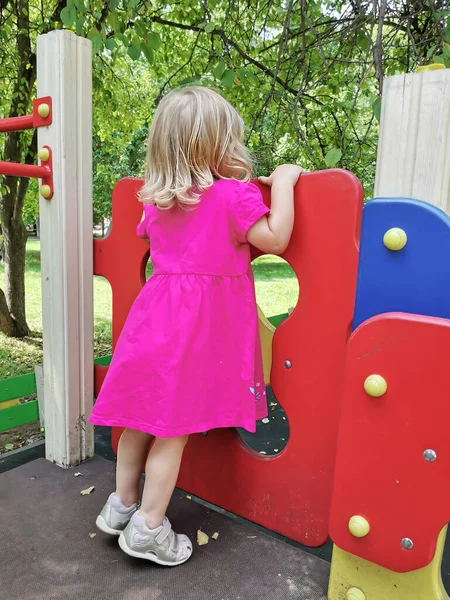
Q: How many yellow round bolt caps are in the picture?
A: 7